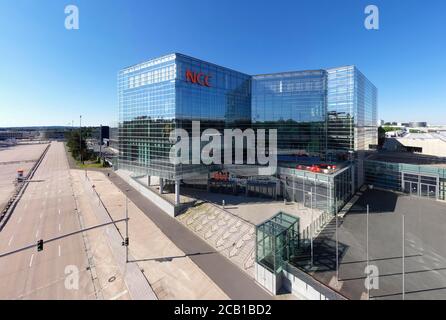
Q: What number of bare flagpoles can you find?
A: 4